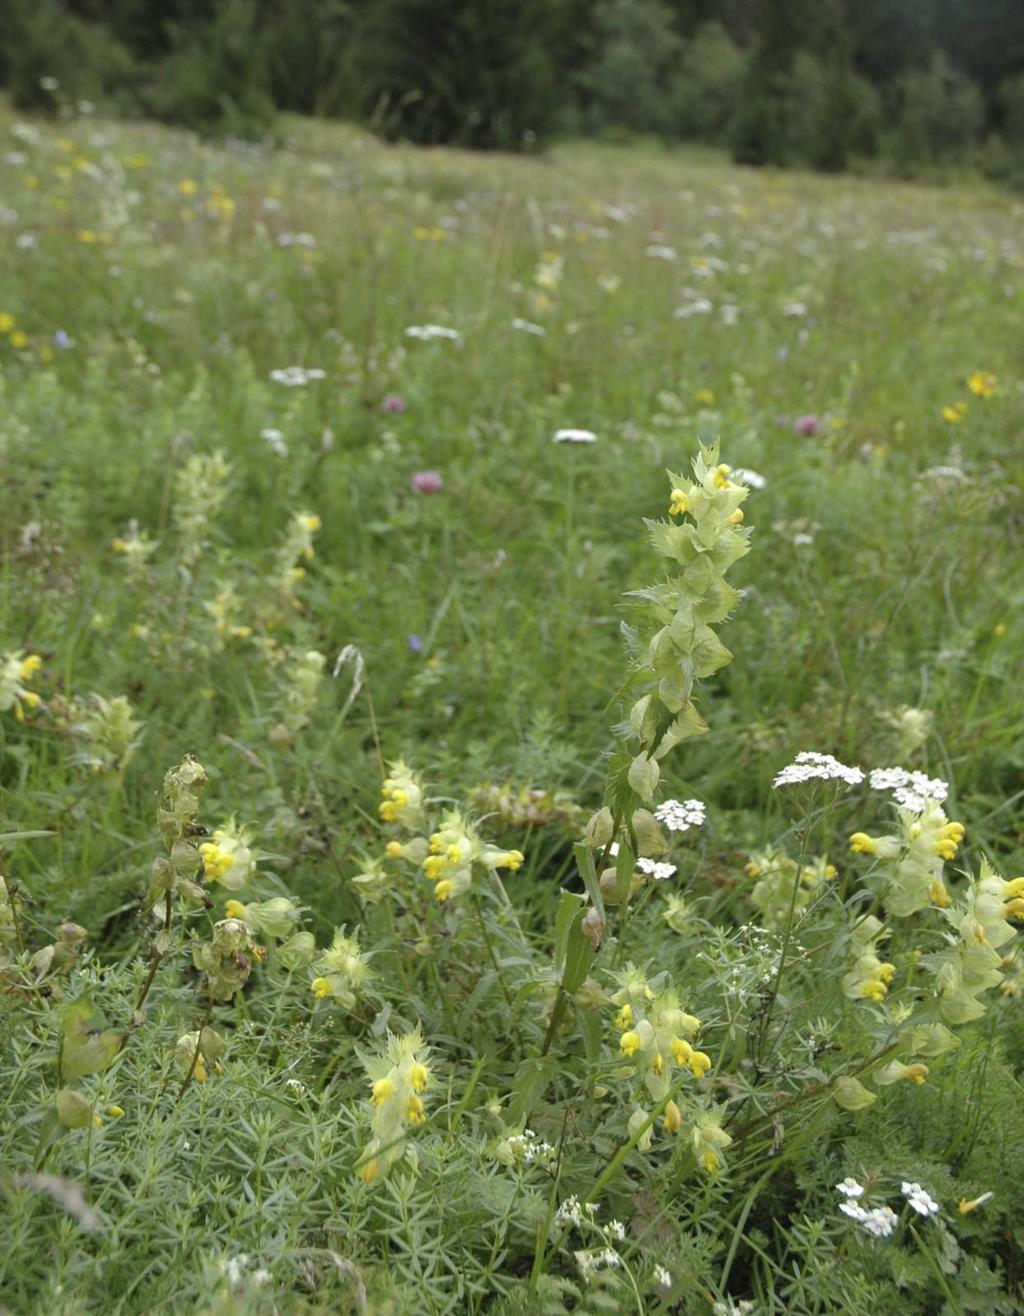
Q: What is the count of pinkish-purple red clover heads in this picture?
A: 3